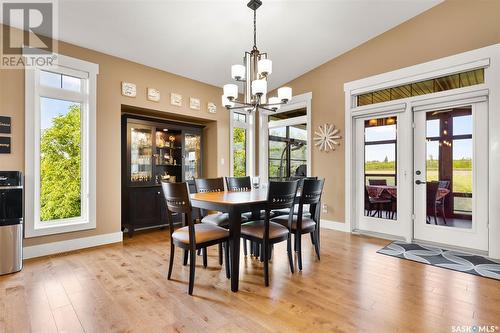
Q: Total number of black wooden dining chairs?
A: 6